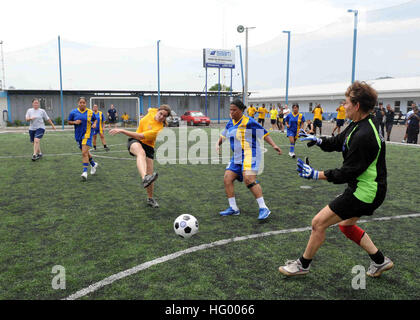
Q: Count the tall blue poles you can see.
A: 5